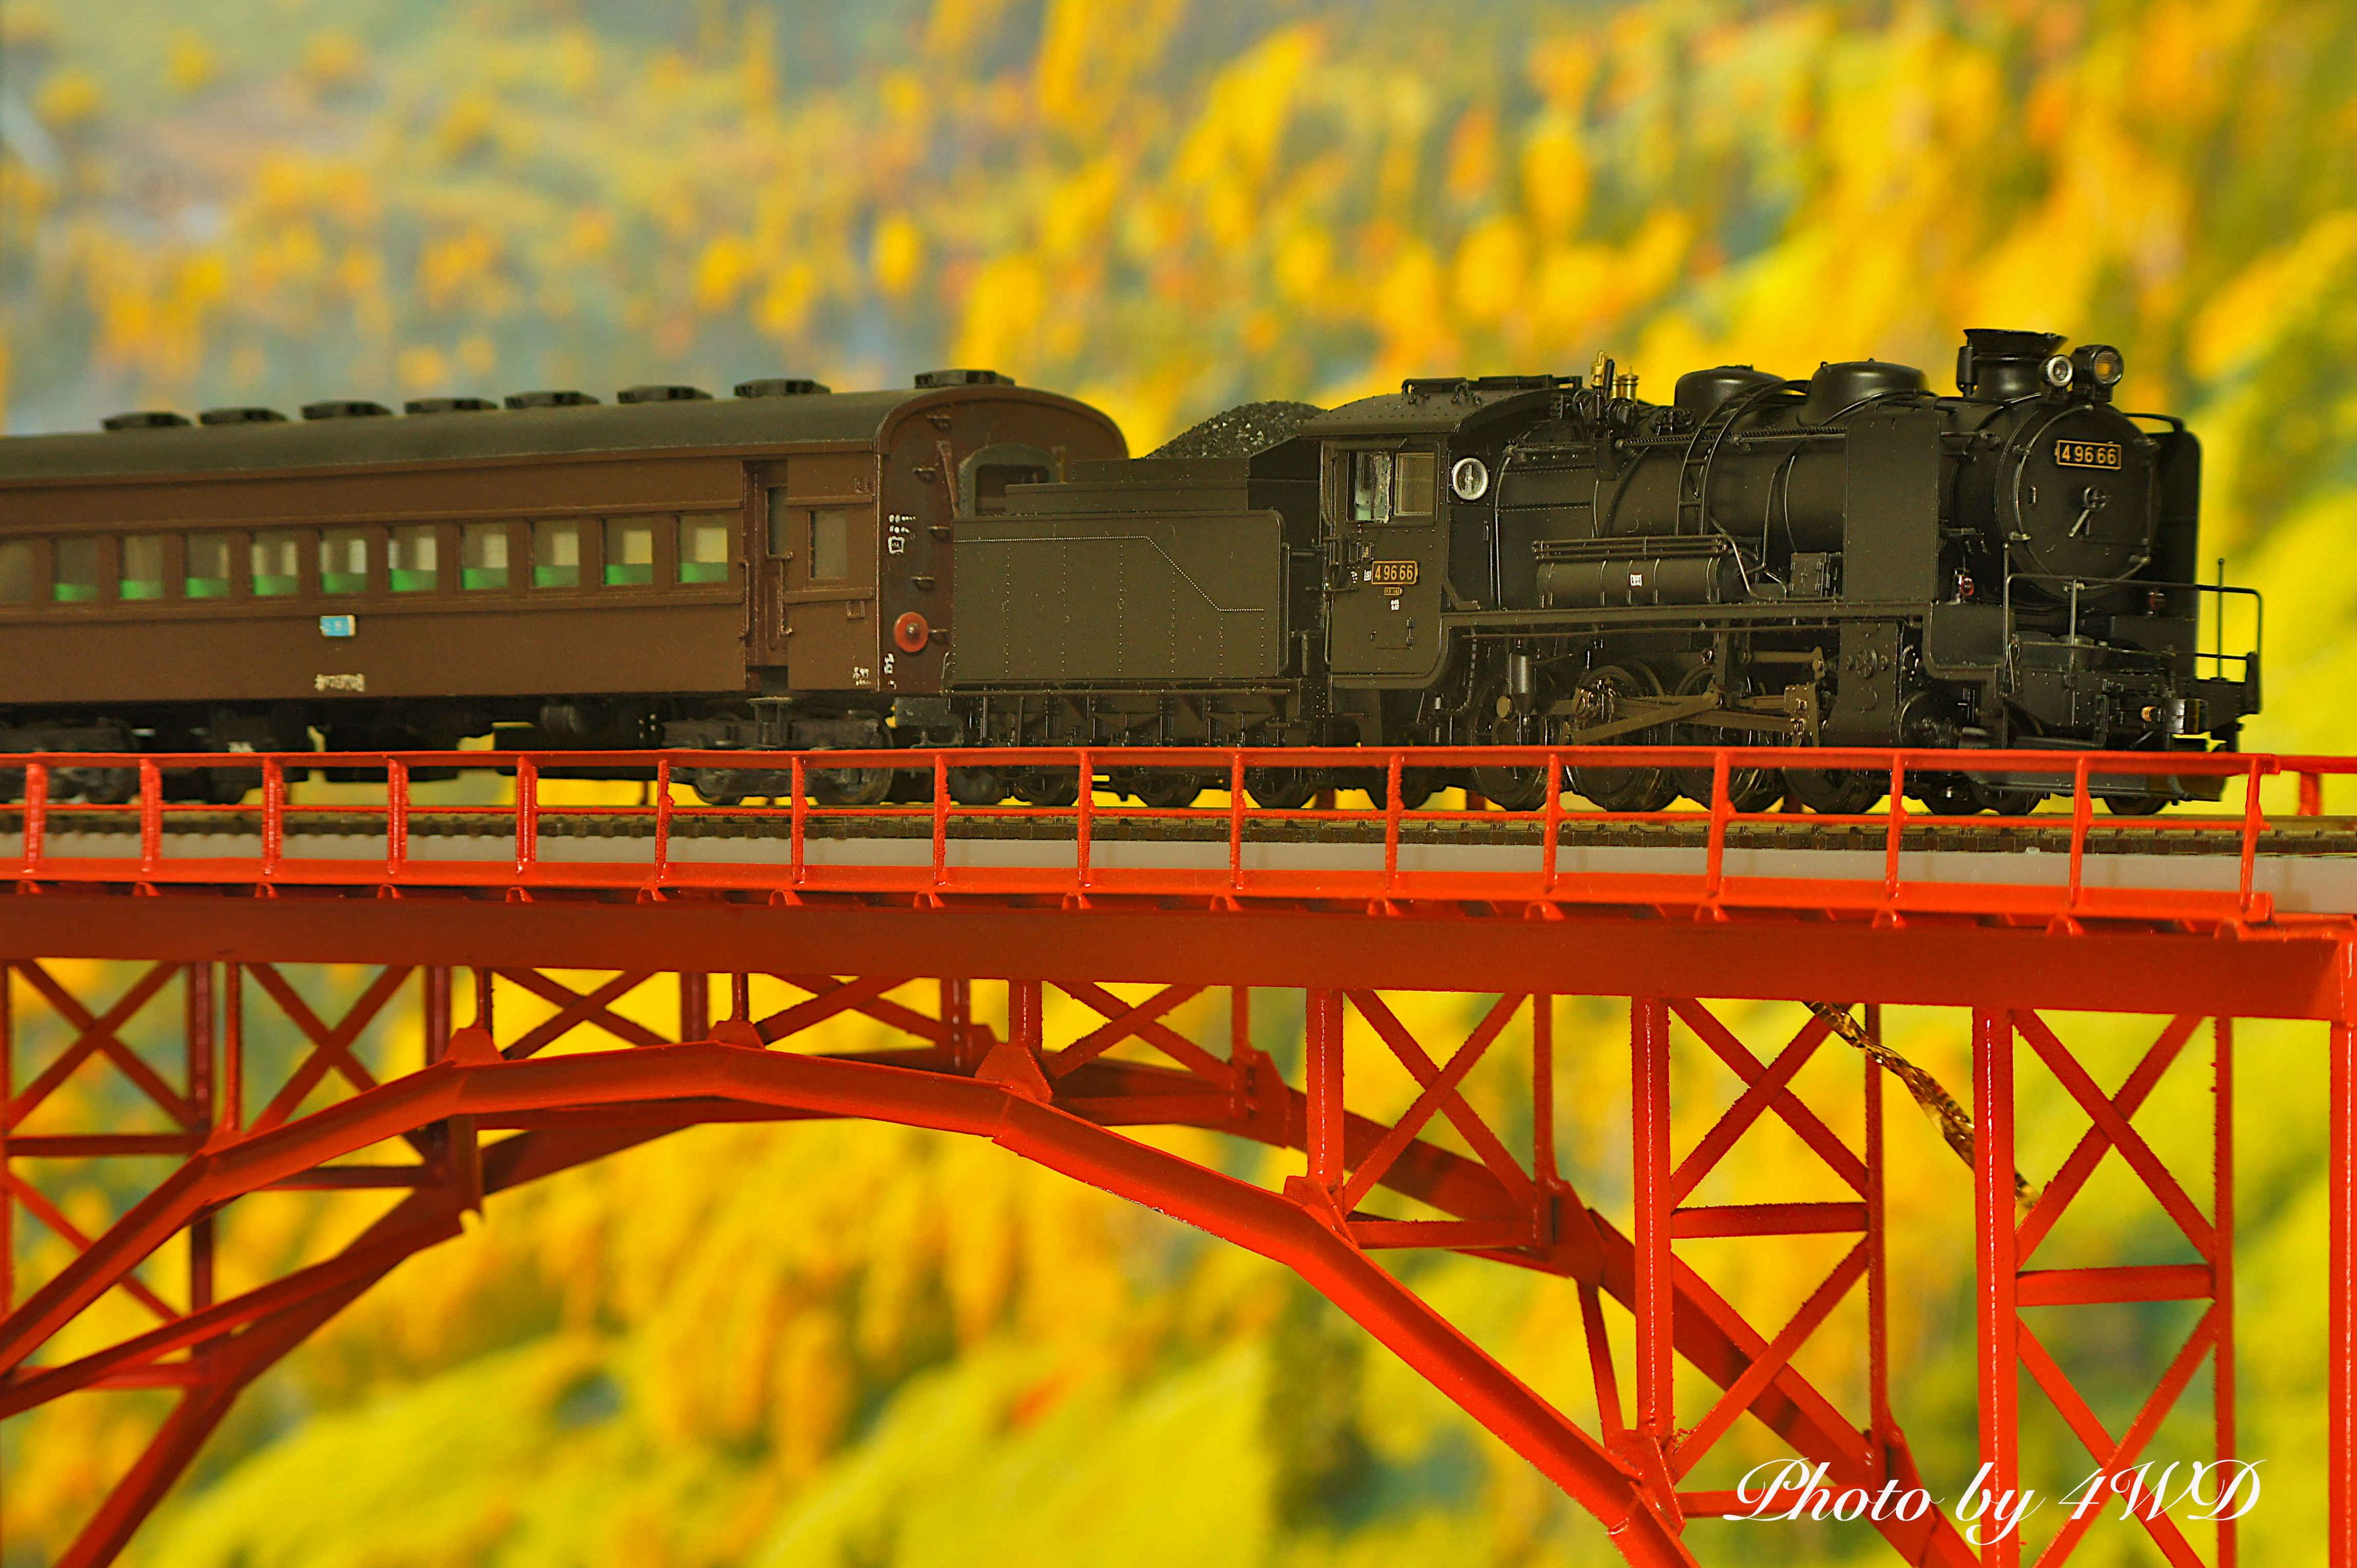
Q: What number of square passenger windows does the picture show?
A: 11